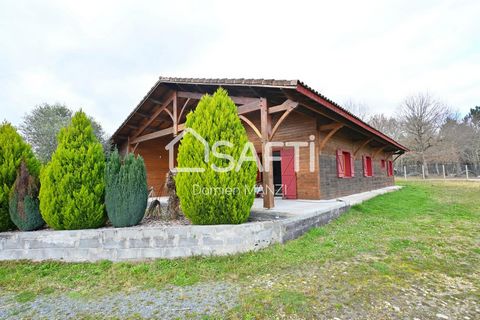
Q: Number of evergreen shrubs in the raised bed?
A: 5